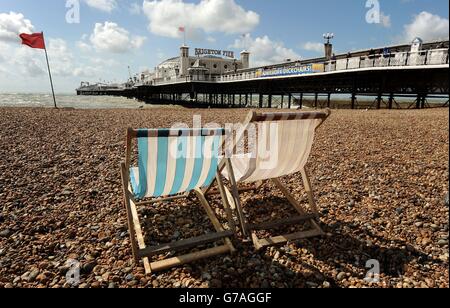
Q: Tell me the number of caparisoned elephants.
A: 0